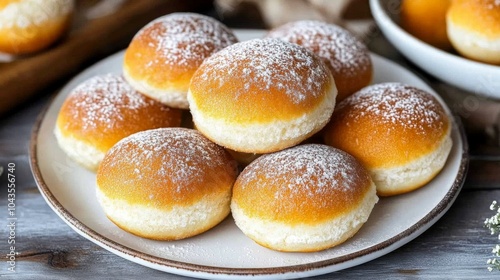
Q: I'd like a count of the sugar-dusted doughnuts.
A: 7